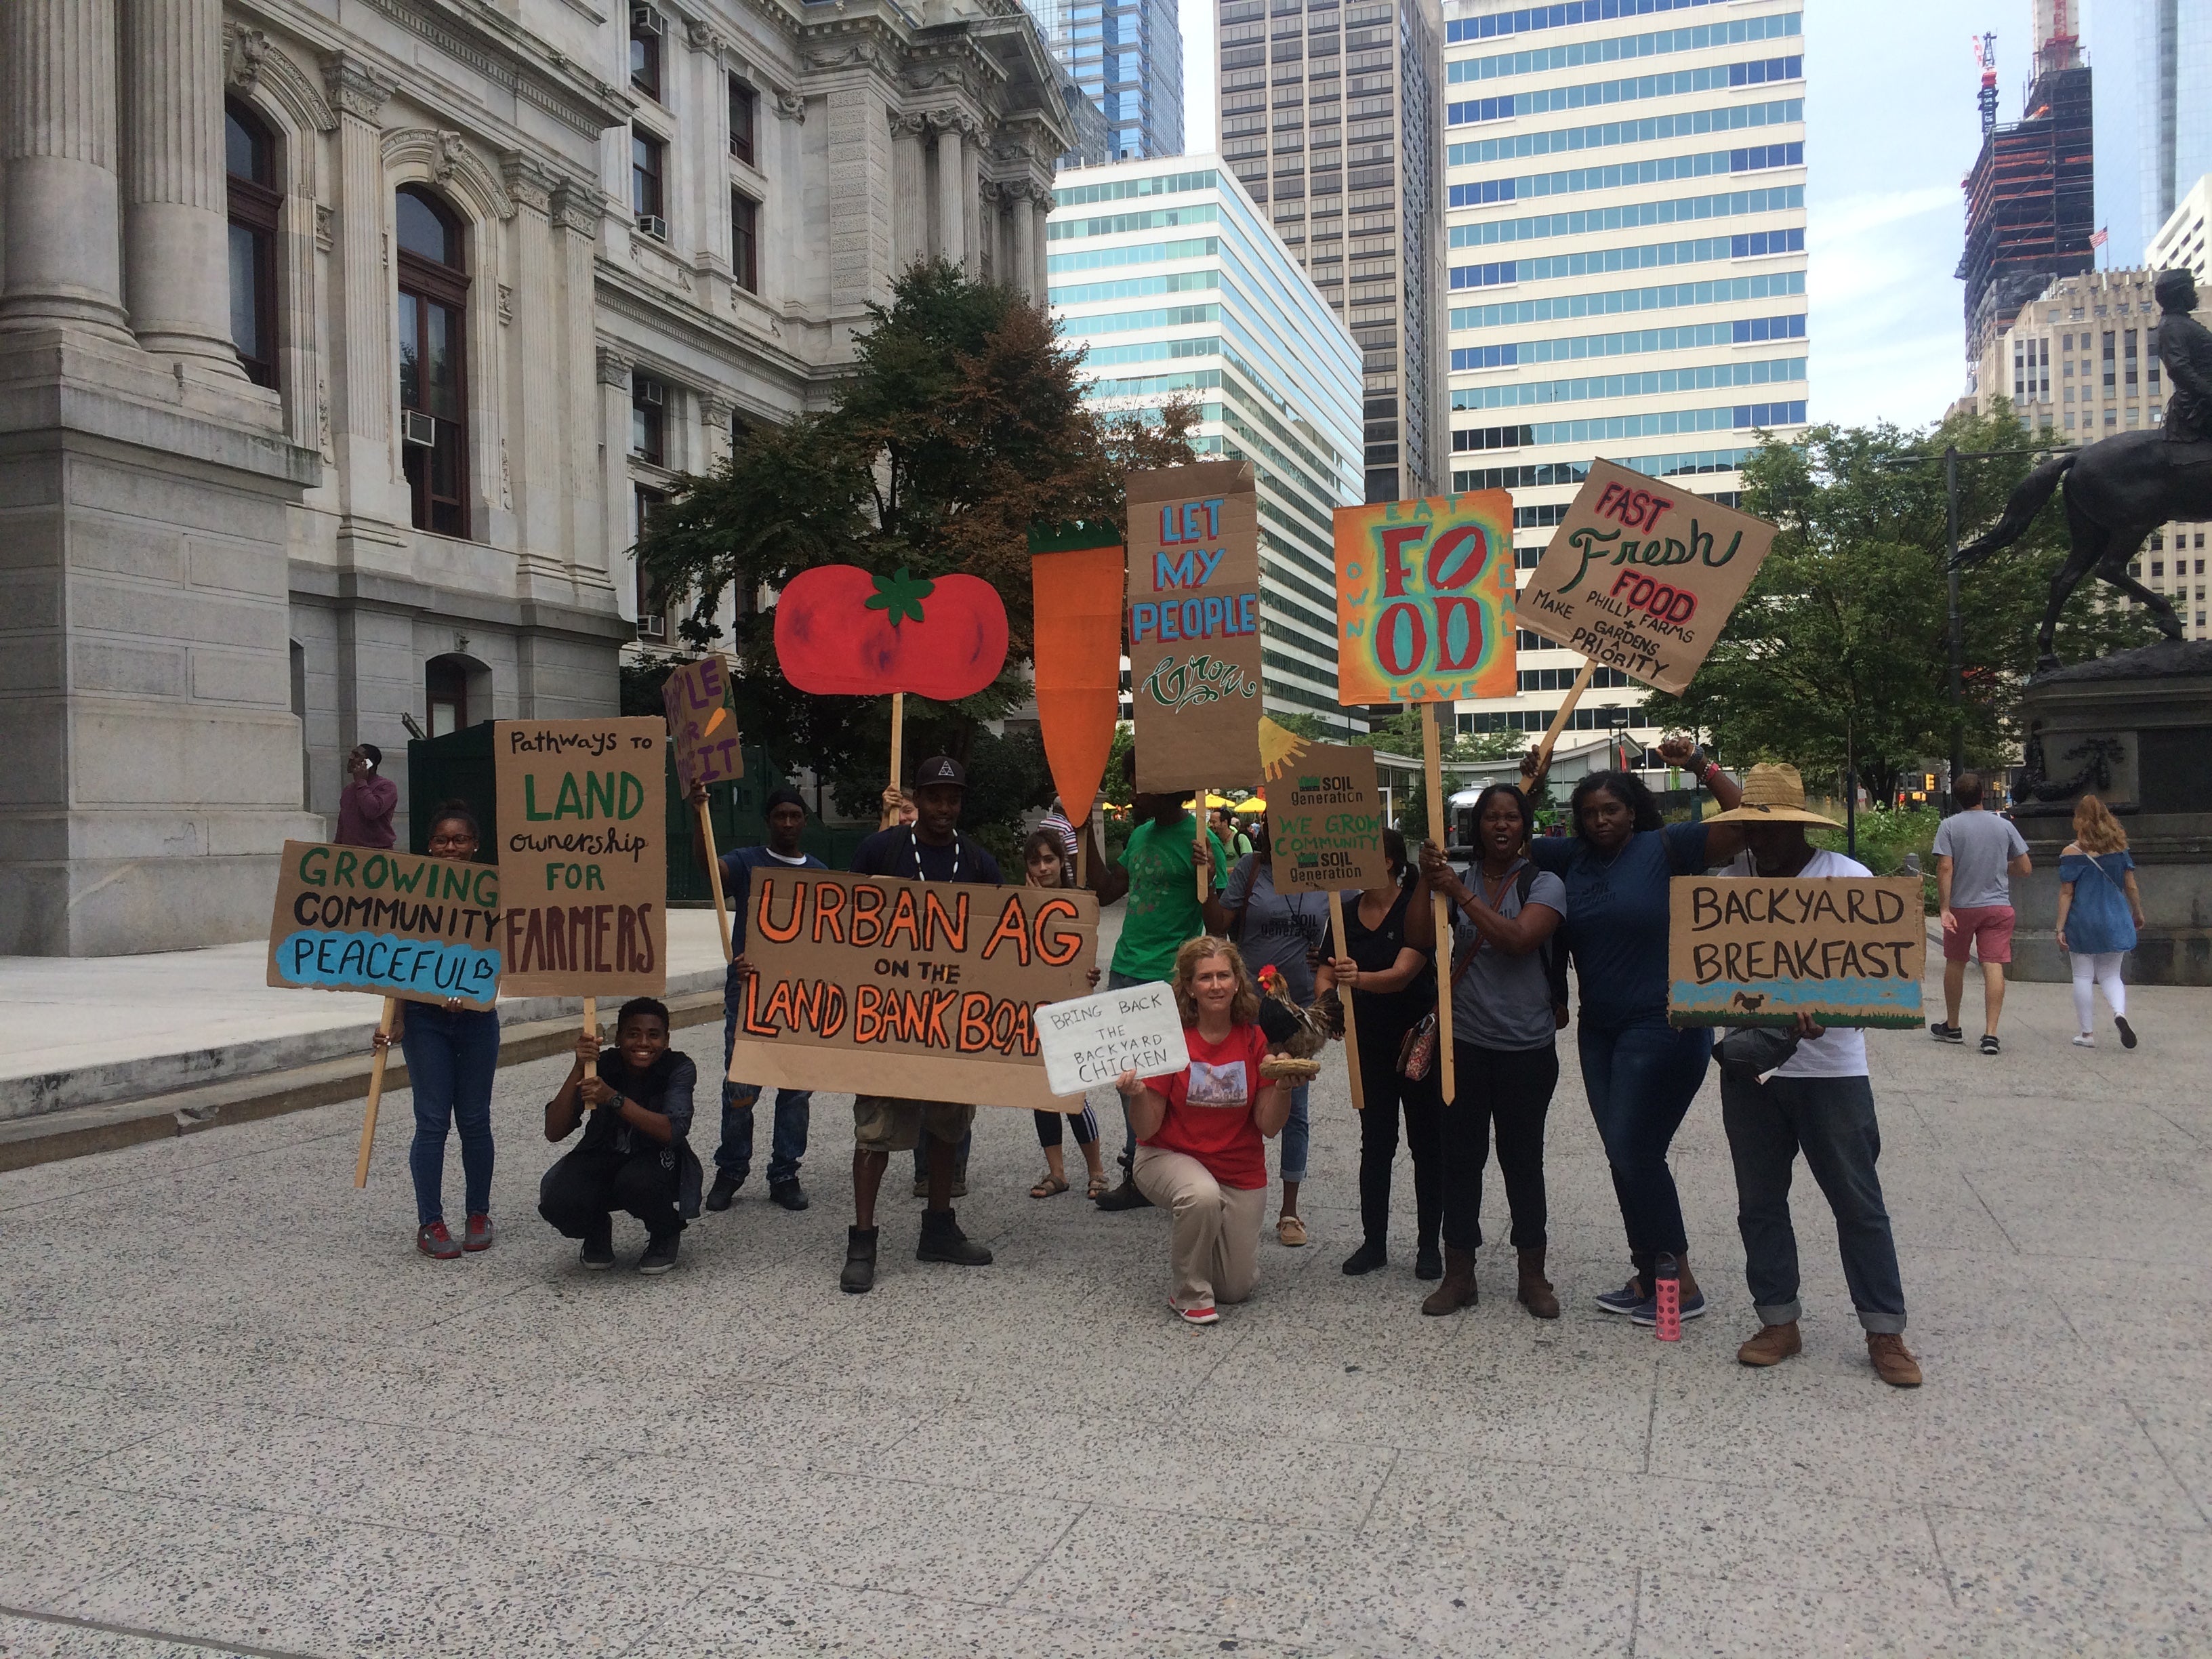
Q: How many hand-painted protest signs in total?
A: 12